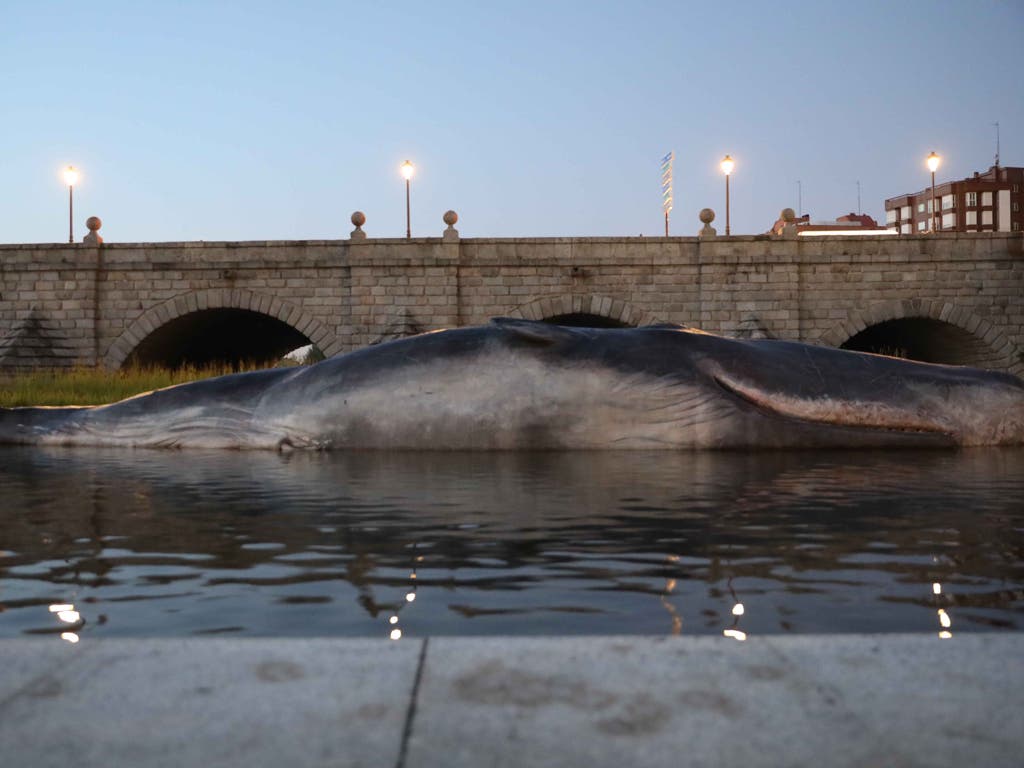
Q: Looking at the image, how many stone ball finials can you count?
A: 5